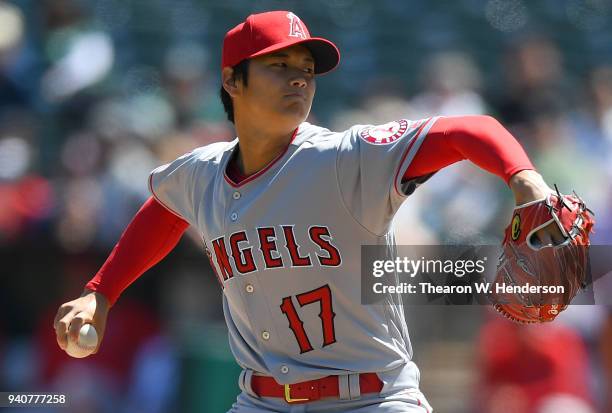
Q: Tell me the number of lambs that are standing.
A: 0